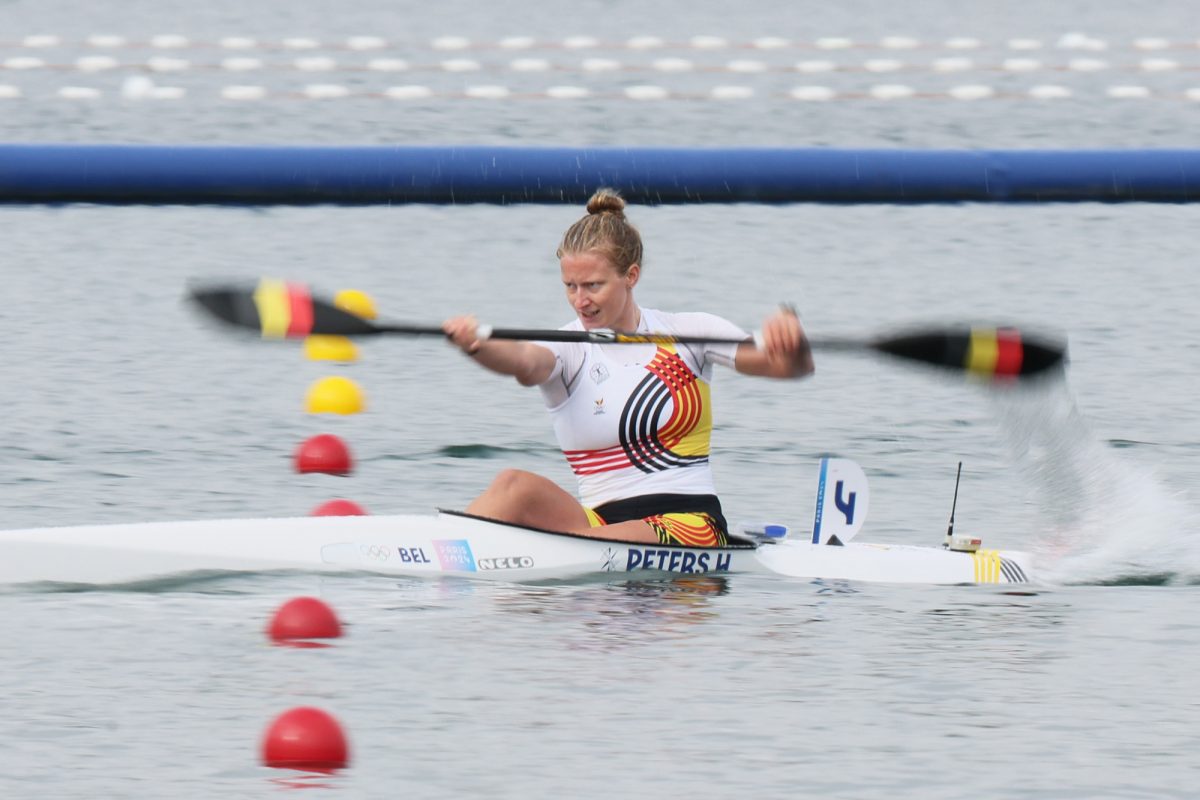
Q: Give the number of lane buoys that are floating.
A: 7